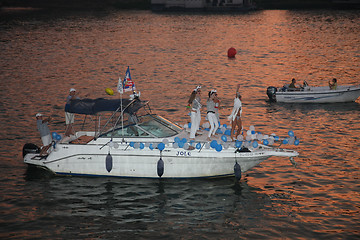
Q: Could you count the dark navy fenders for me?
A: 3